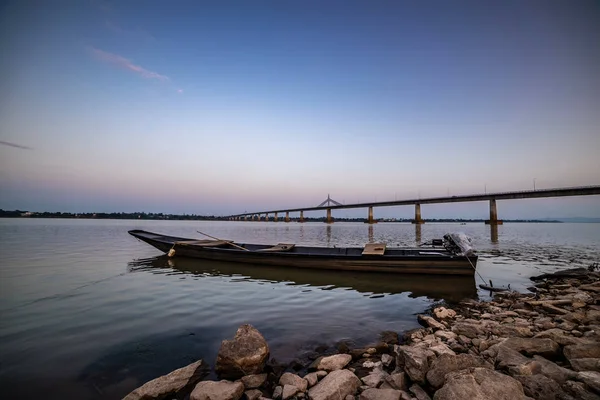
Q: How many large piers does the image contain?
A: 4